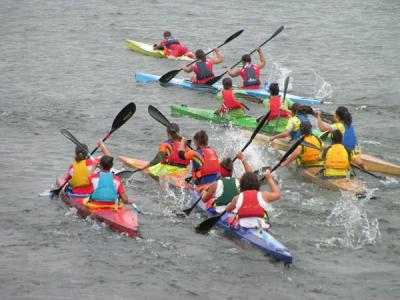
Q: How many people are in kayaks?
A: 15